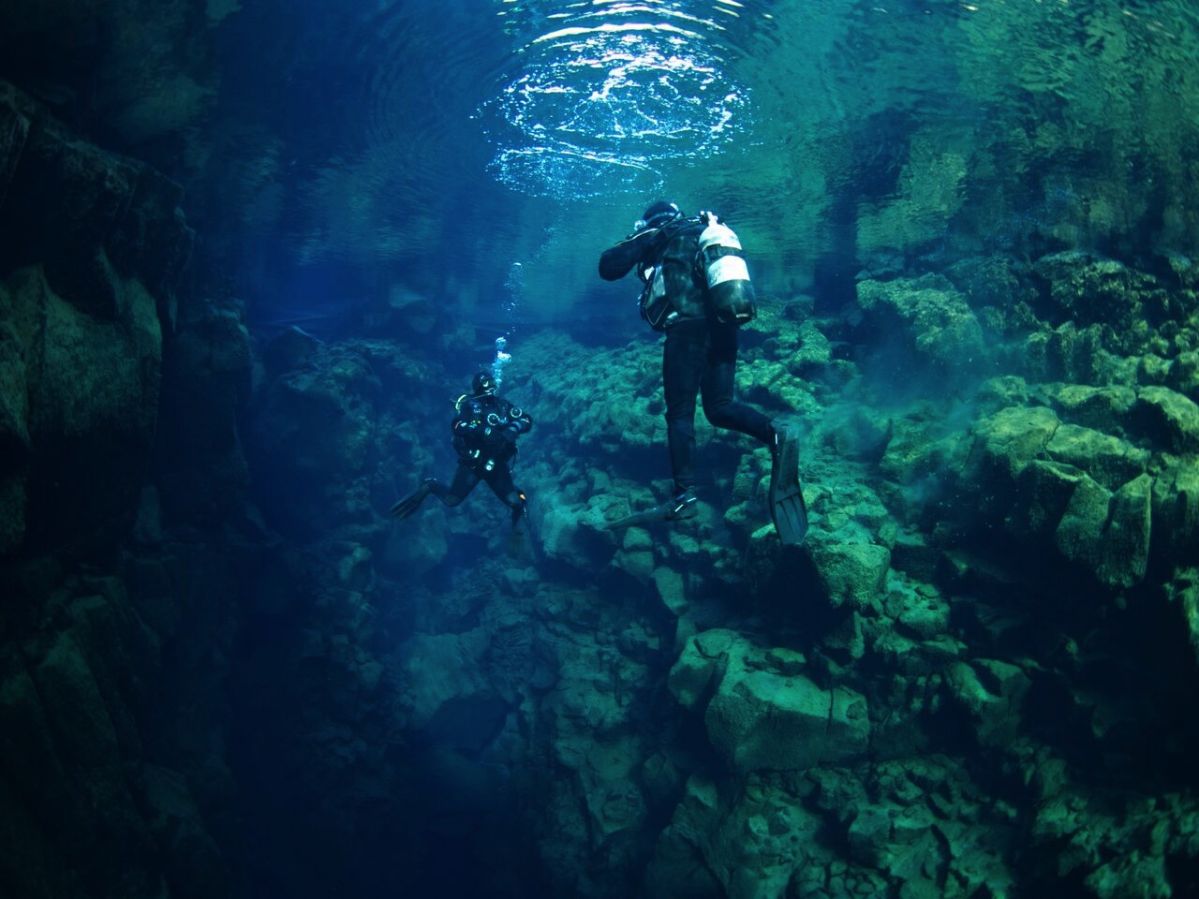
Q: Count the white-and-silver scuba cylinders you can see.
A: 1